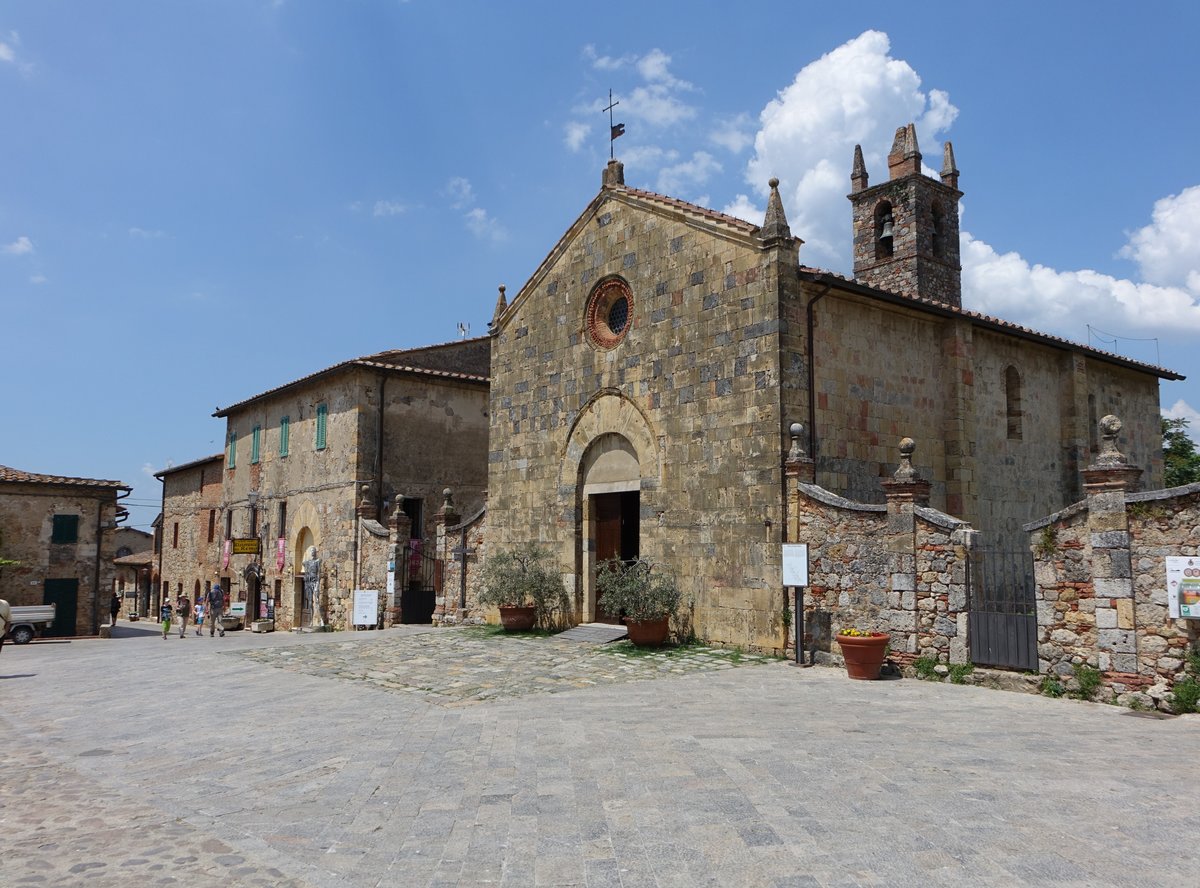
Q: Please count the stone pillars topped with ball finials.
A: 6